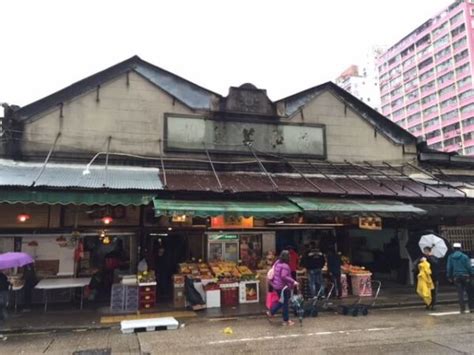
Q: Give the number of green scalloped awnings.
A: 3